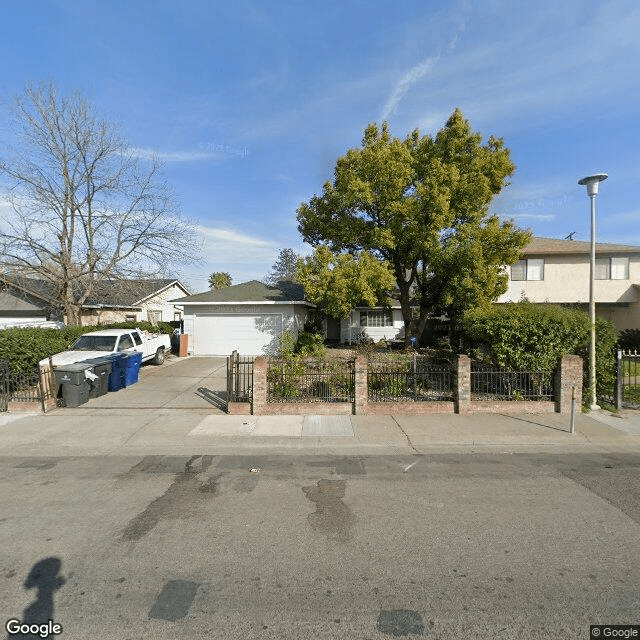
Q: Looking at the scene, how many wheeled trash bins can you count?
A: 4